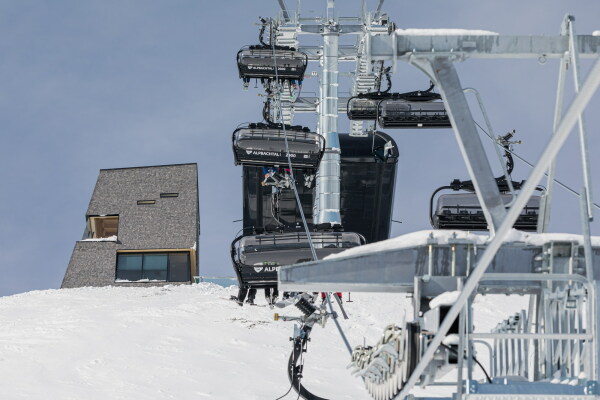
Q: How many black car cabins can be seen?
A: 6